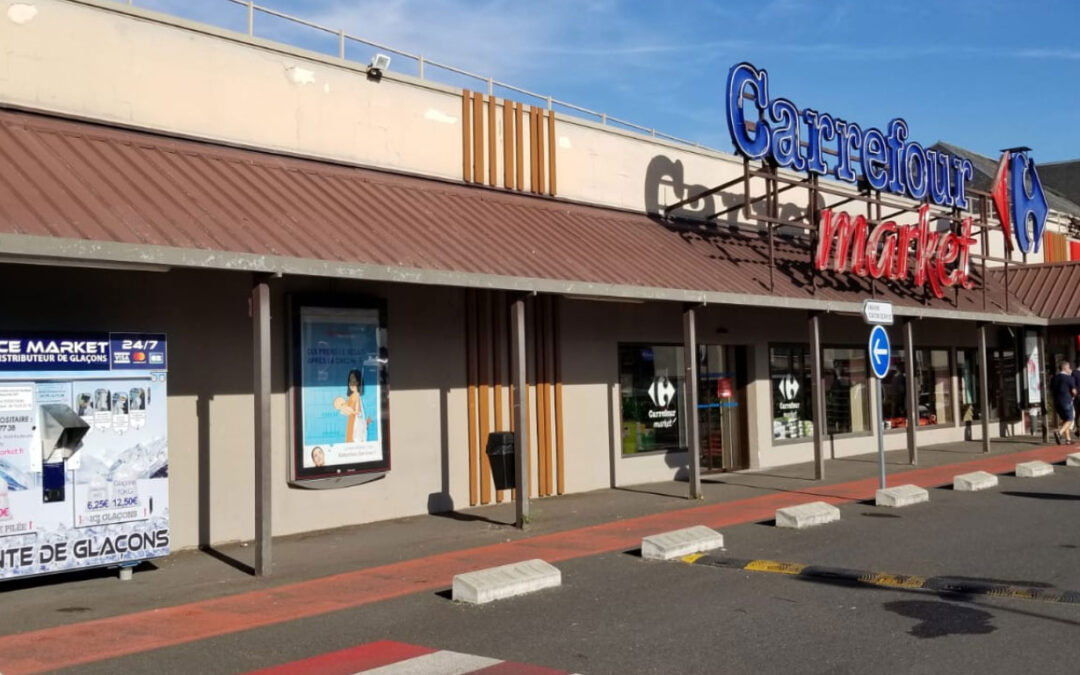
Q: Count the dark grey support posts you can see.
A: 7